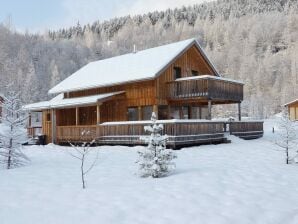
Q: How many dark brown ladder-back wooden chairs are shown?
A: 0